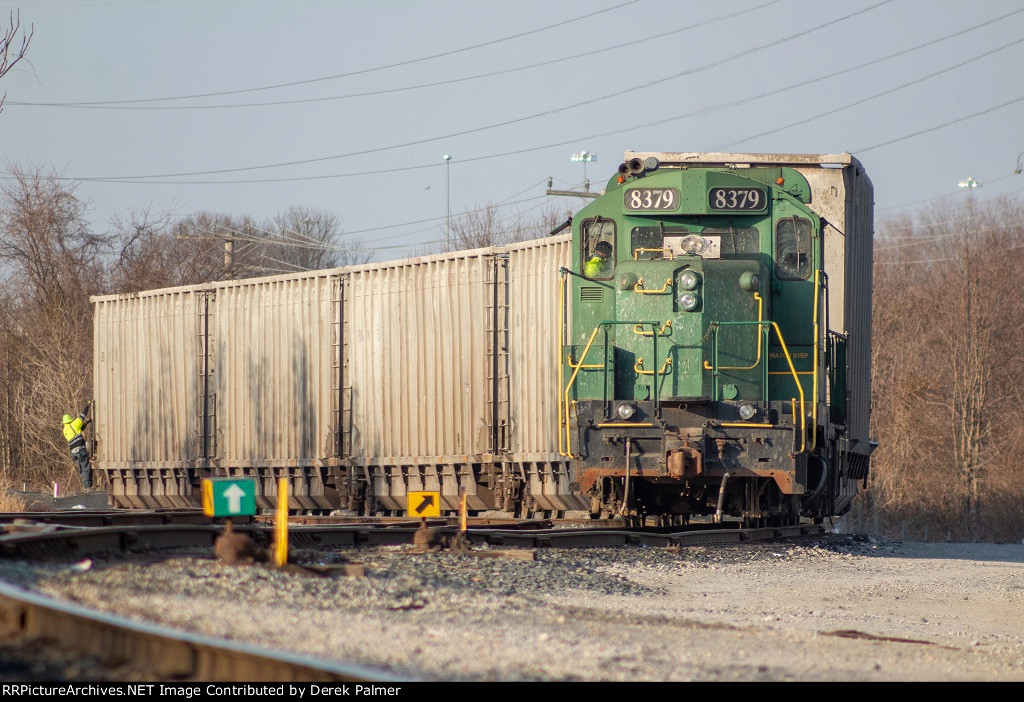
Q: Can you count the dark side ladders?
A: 3